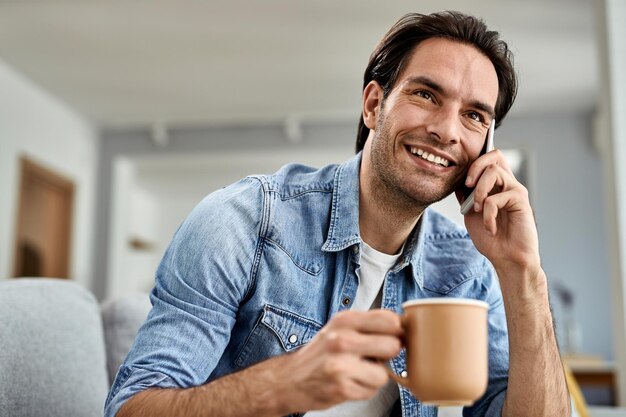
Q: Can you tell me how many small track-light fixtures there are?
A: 2